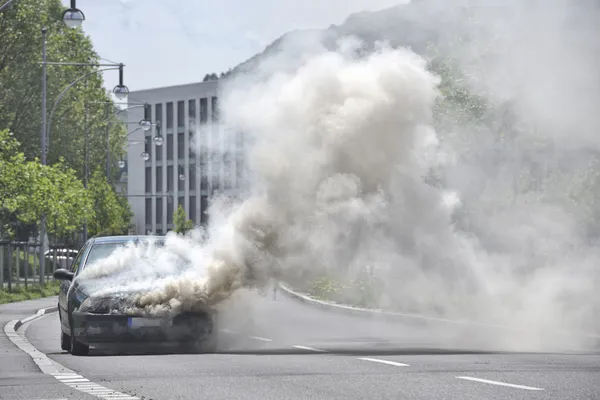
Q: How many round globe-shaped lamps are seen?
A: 7